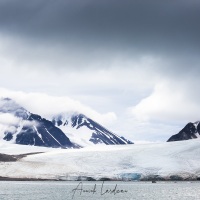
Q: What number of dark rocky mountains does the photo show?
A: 3